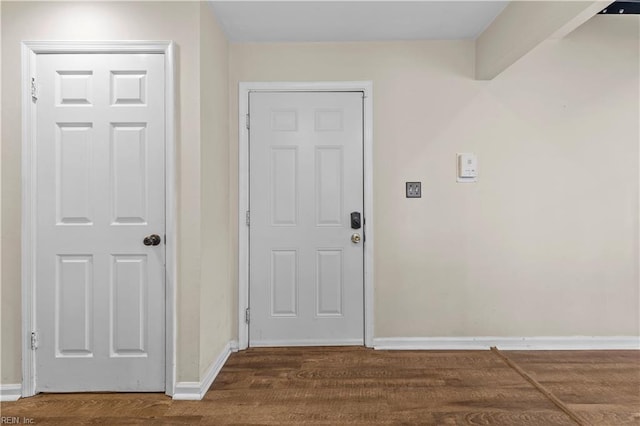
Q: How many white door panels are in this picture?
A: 12